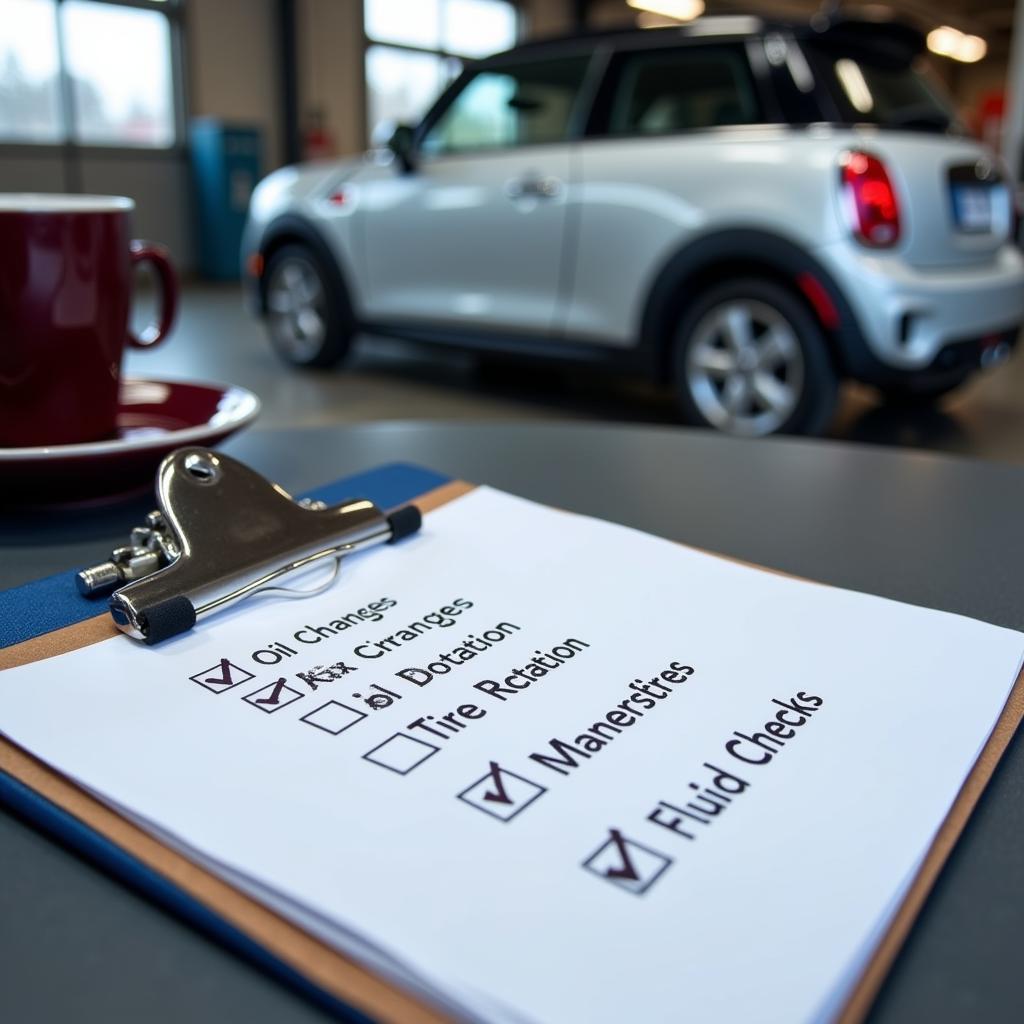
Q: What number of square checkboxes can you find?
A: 6